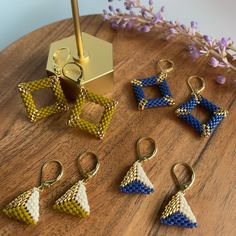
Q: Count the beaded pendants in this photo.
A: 8